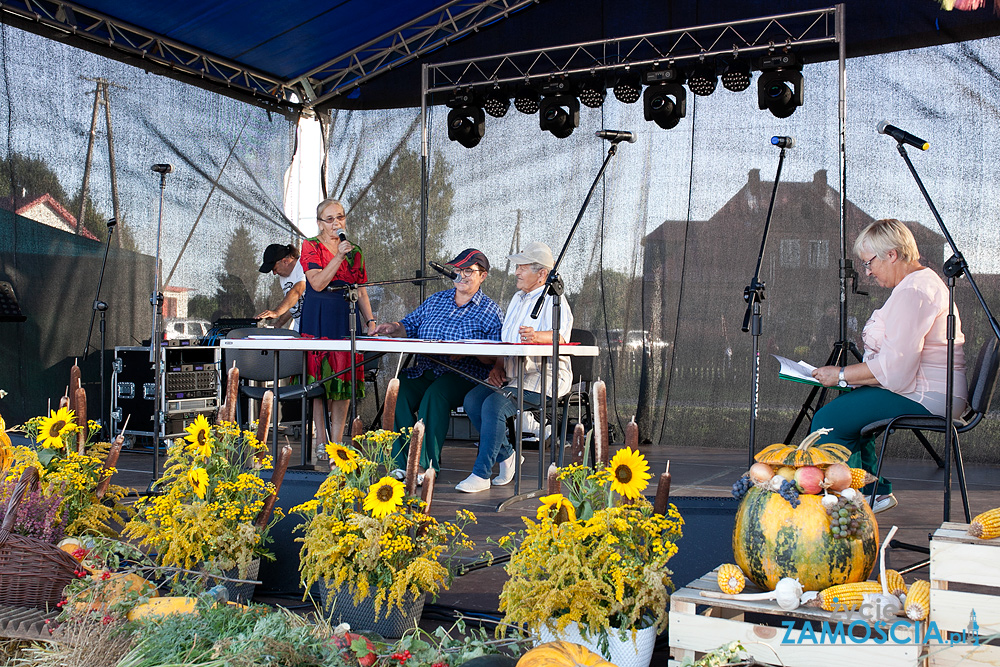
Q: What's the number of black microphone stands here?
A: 6